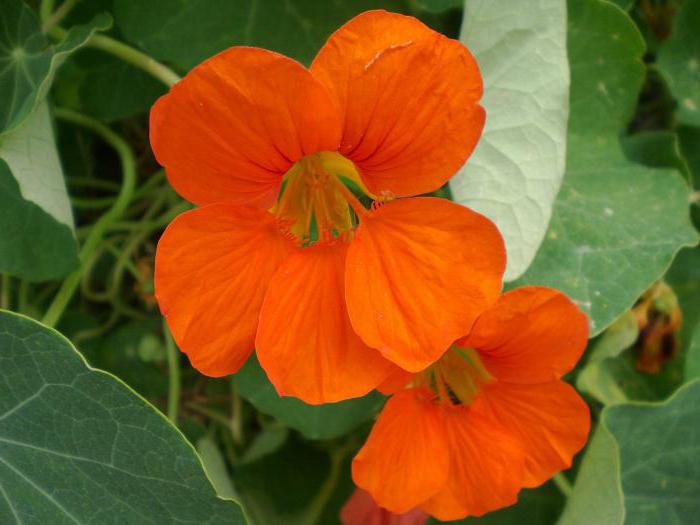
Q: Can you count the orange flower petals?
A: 10